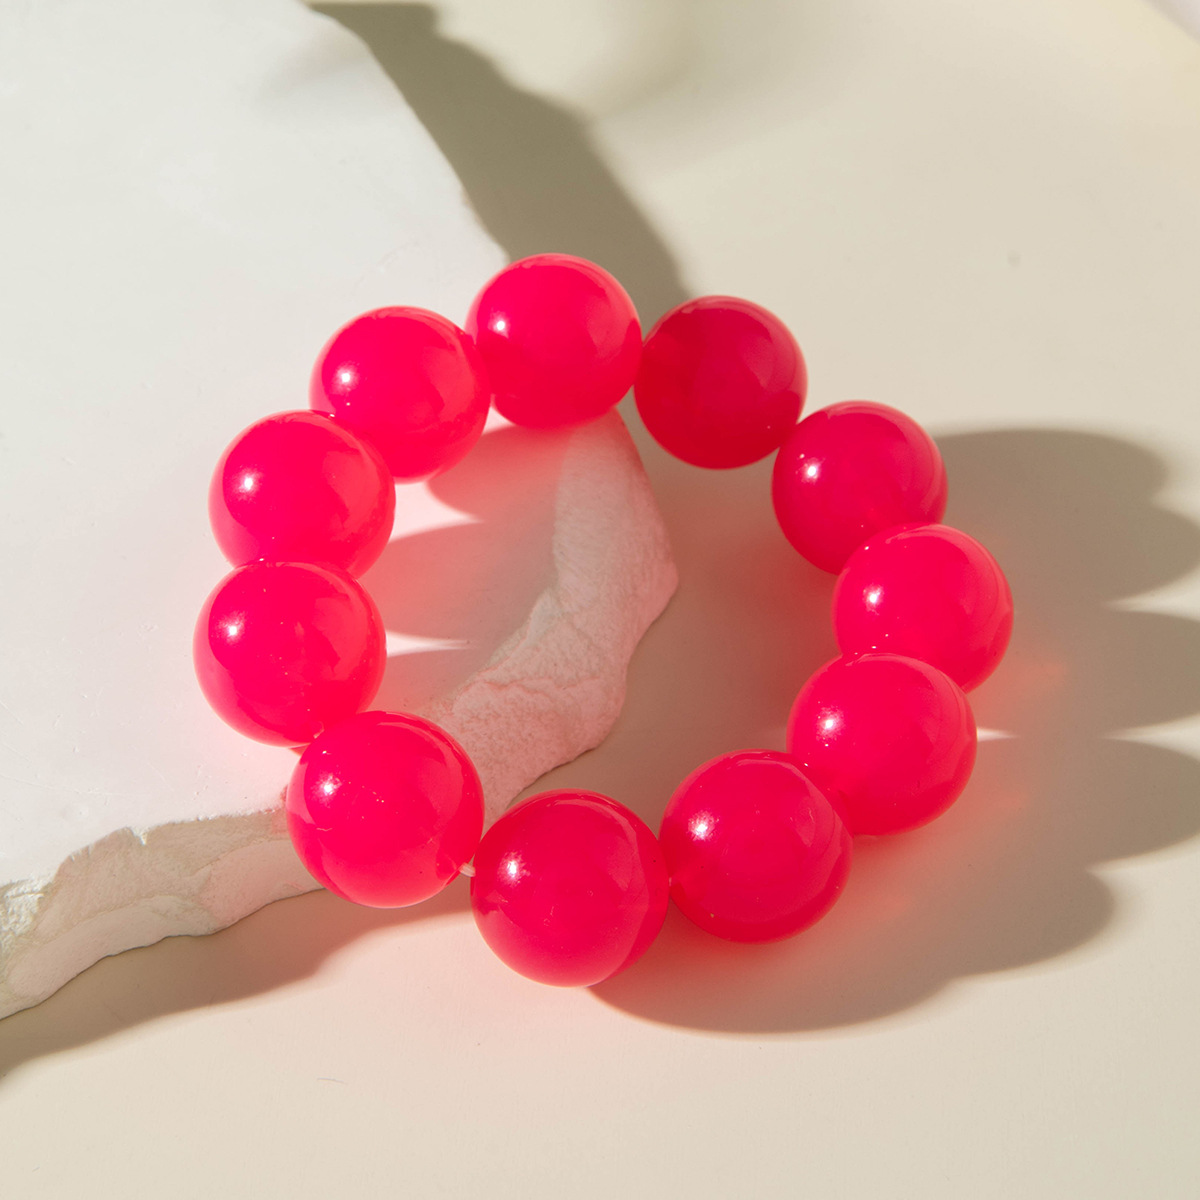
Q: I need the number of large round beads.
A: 11